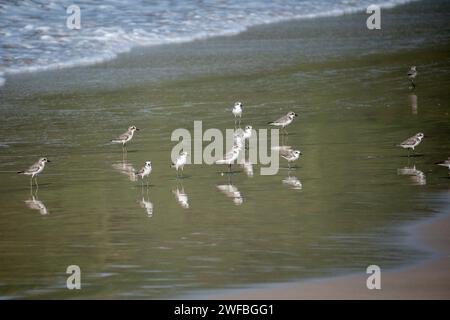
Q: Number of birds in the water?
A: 12